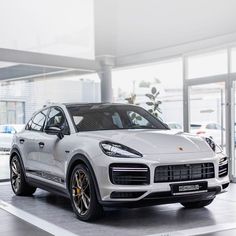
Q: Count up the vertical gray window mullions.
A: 2